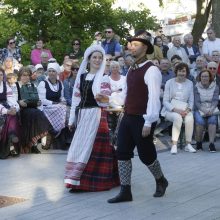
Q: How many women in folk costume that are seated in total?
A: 3